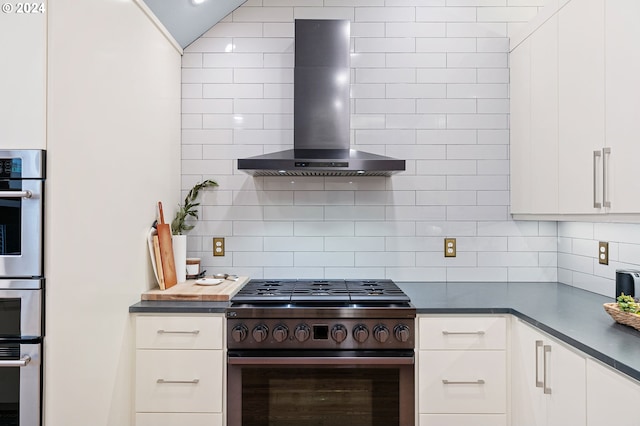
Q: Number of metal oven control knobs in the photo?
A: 8